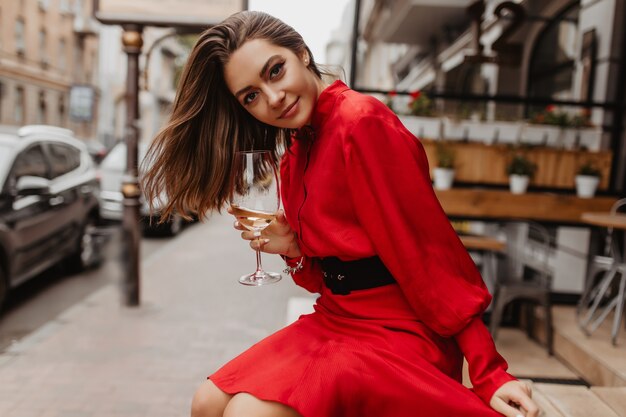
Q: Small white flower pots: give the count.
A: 3